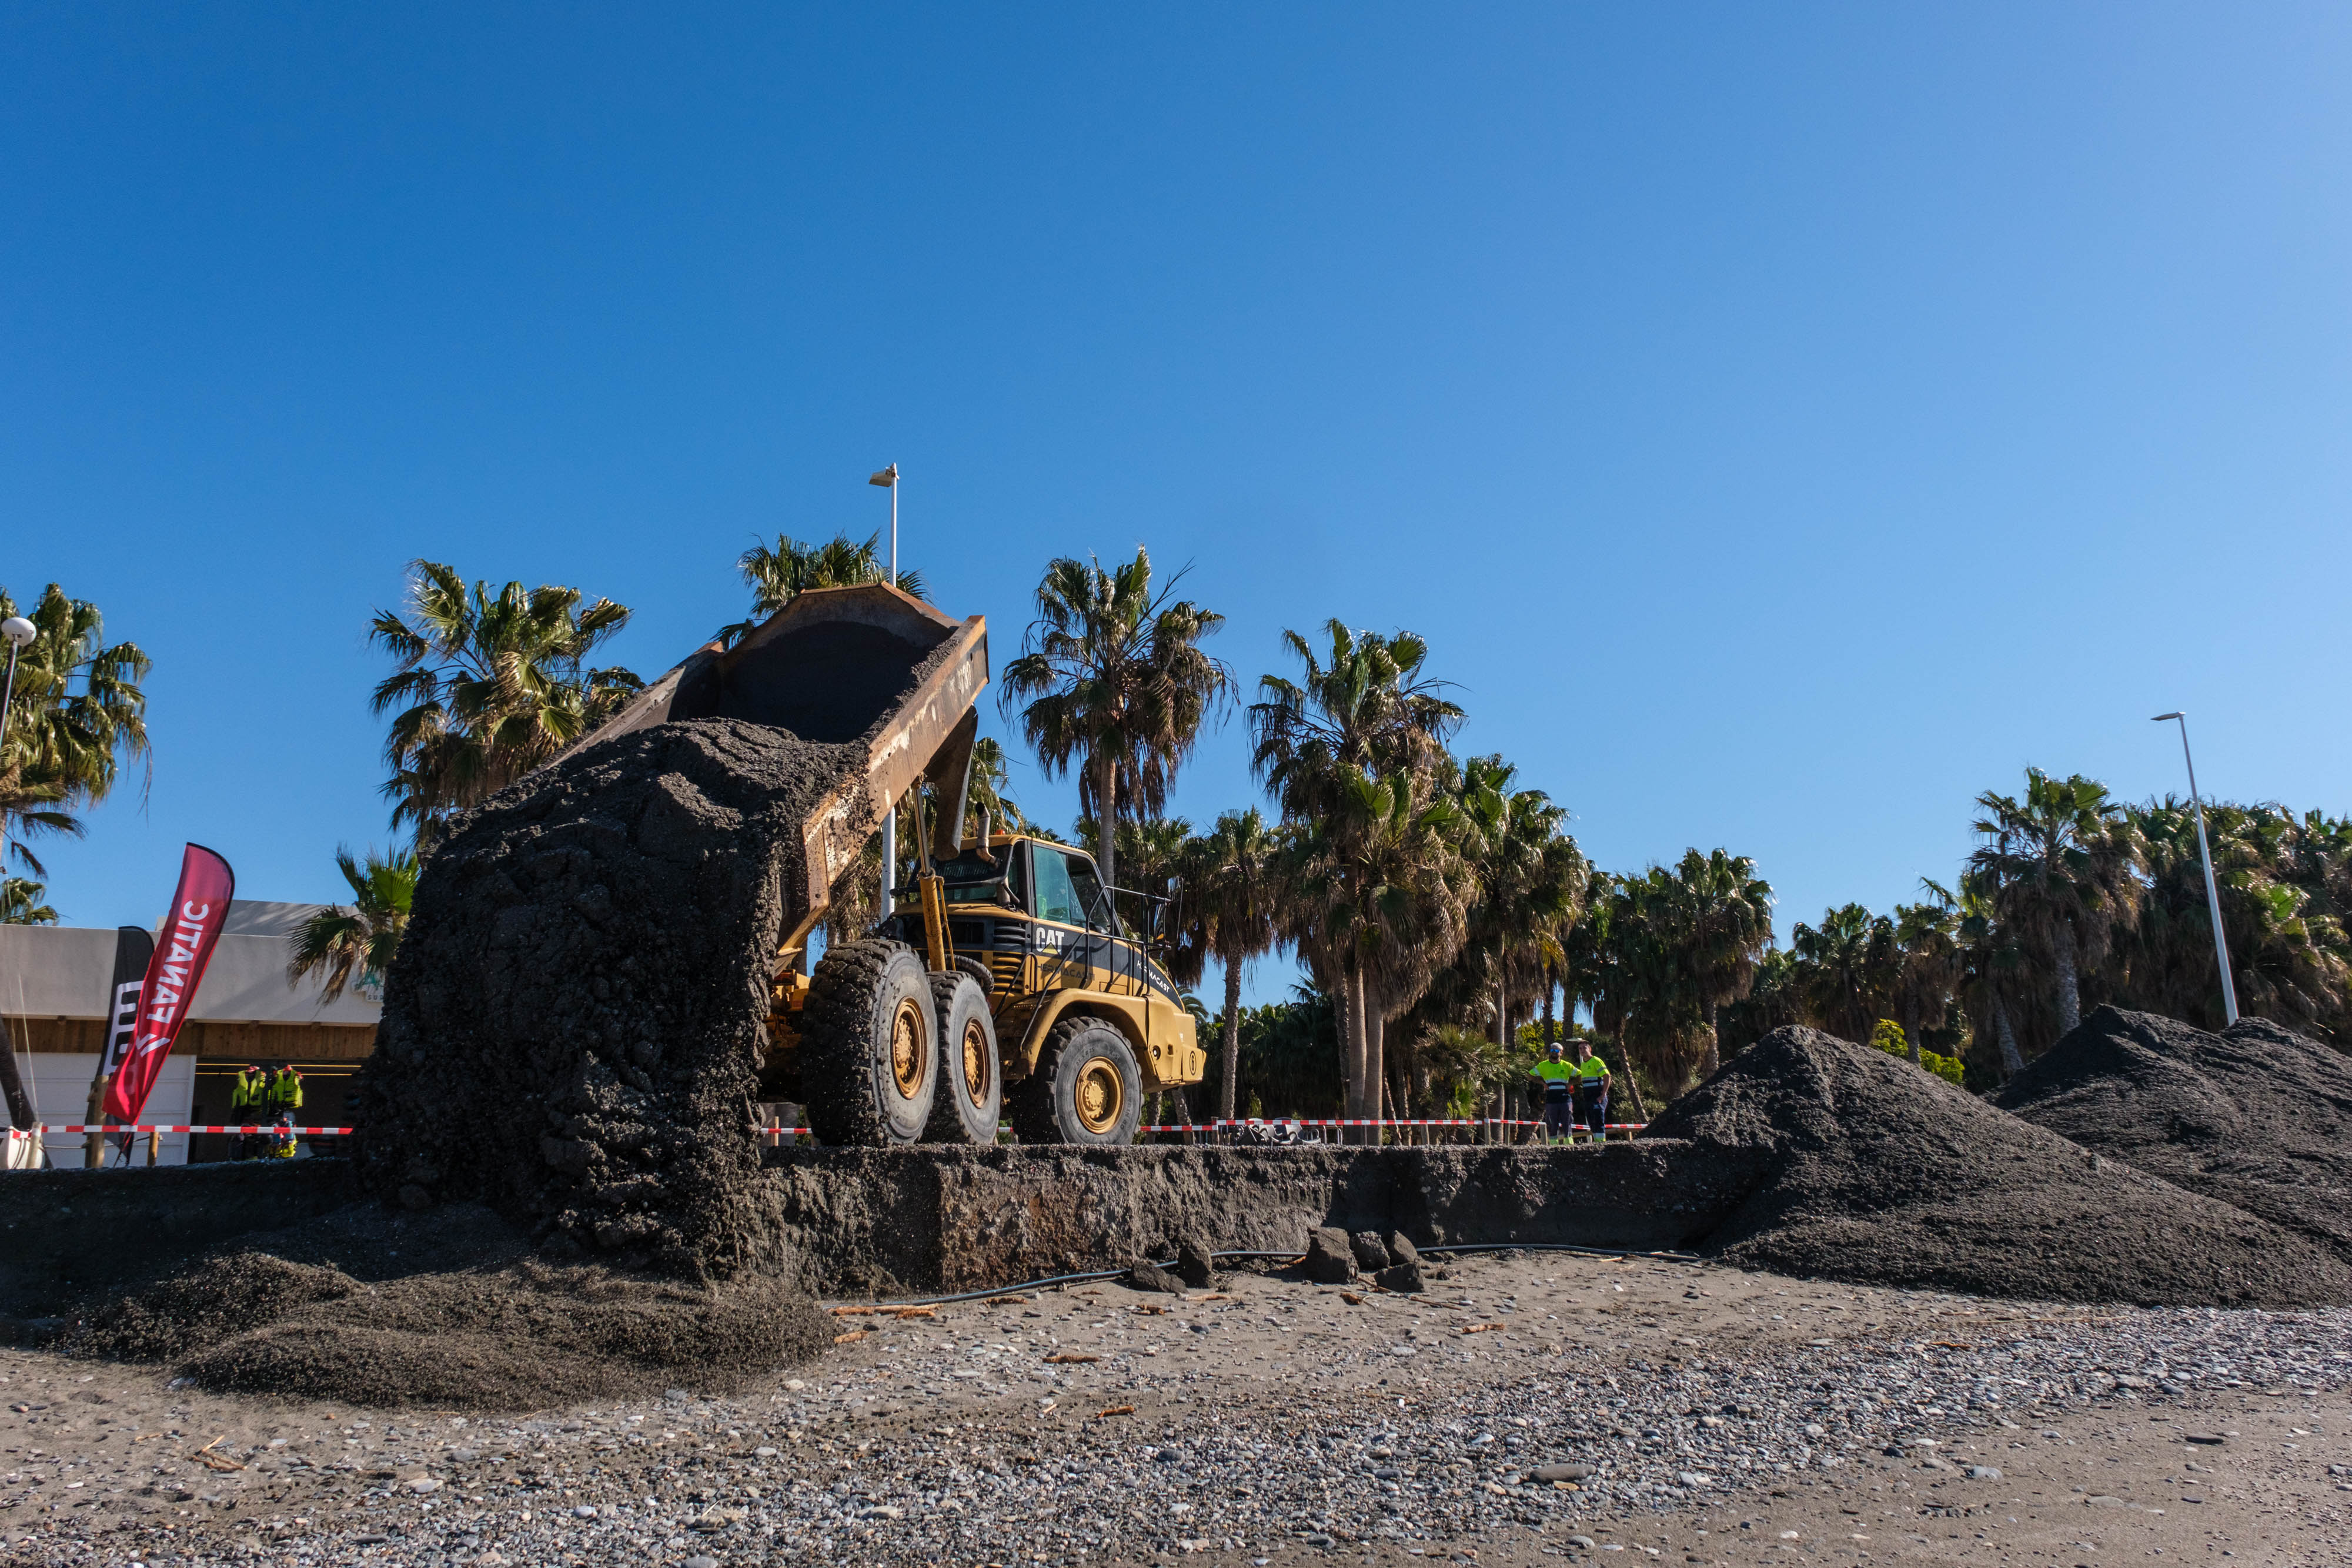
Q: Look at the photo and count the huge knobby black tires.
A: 3